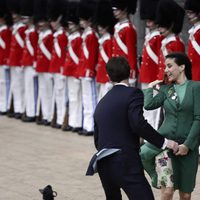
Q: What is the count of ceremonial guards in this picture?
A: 12